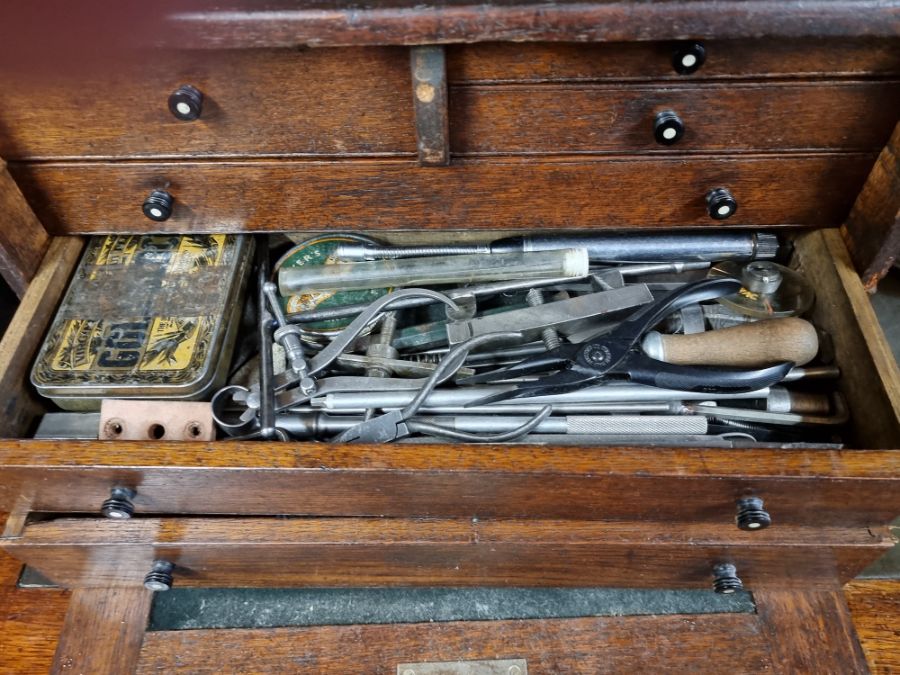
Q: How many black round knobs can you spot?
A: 9